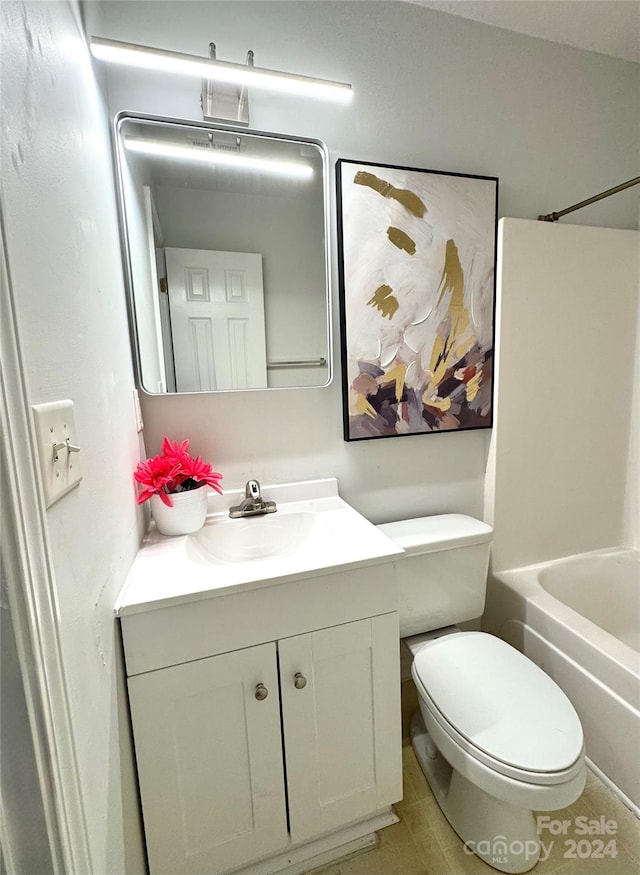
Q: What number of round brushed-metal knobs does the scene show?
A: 2